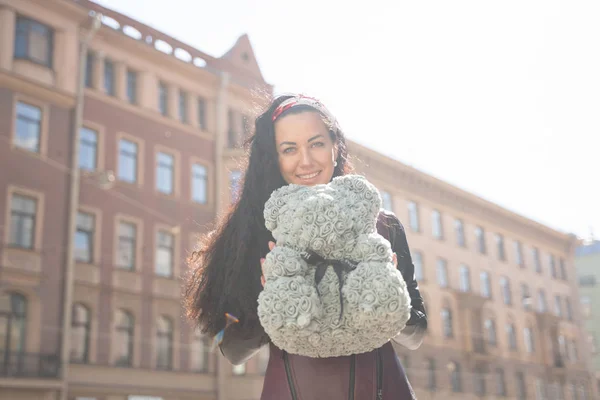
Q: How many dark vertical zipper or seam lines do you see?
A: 3